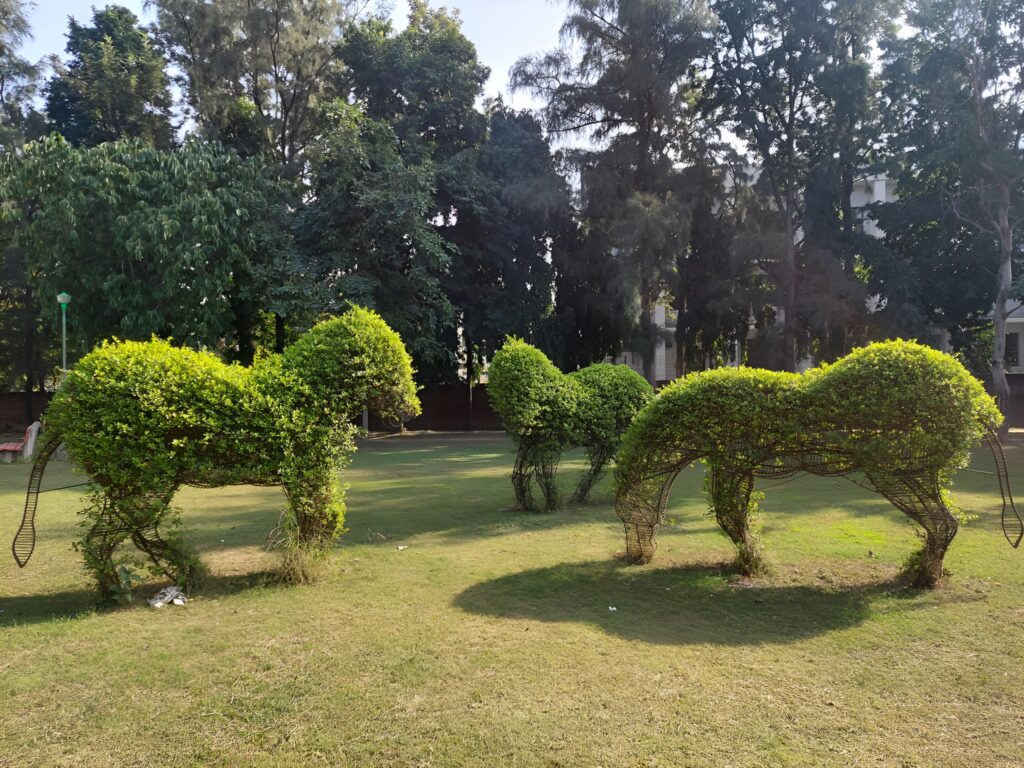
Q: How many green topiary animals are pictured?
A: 3